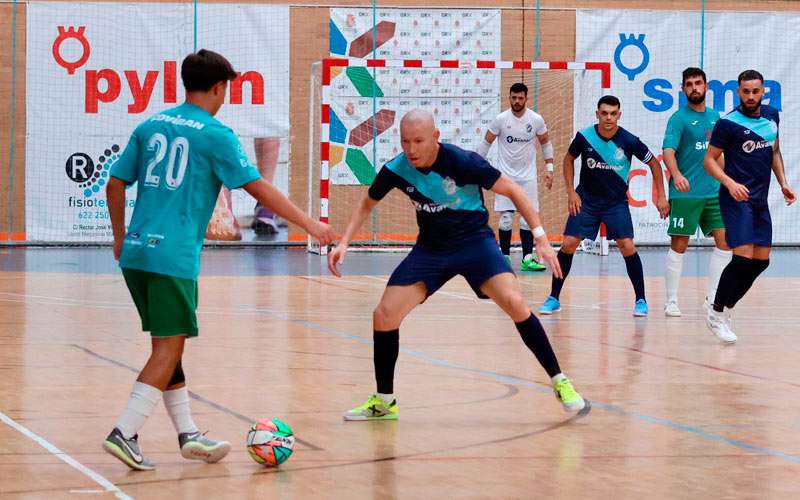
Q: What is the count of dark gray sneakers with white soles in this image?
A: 2